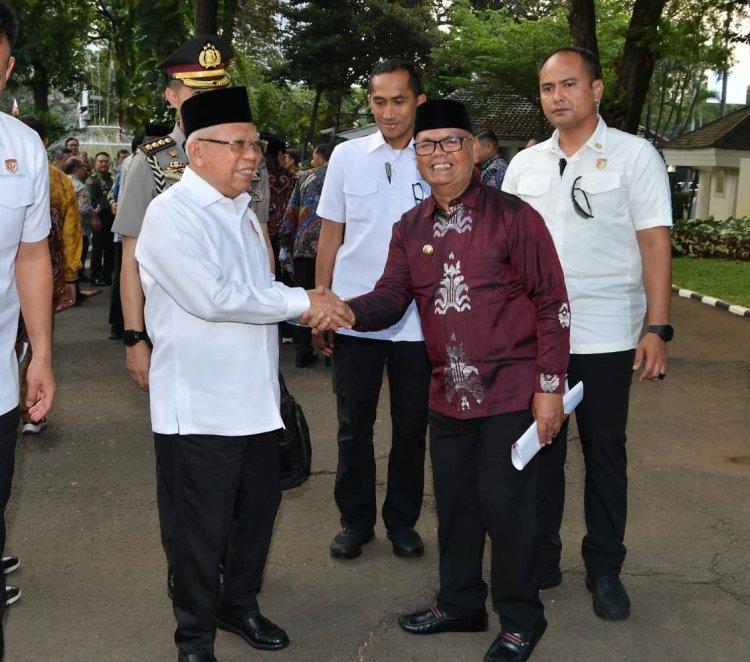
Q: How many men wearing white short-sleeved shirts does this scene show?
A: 3